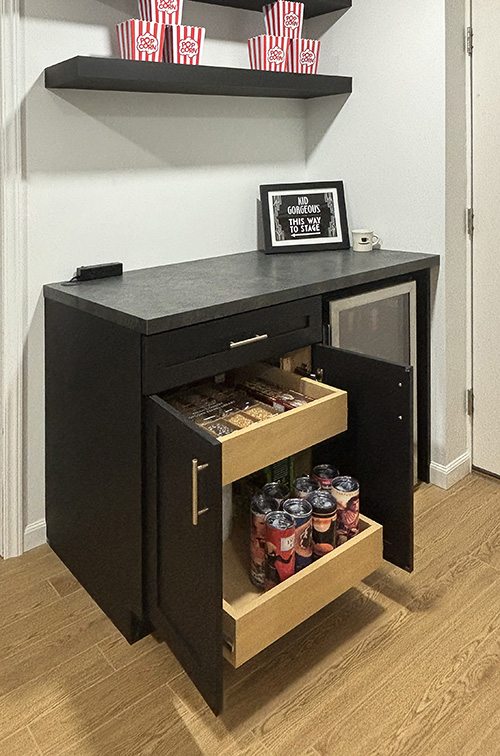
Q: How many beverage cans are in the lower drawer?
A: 8